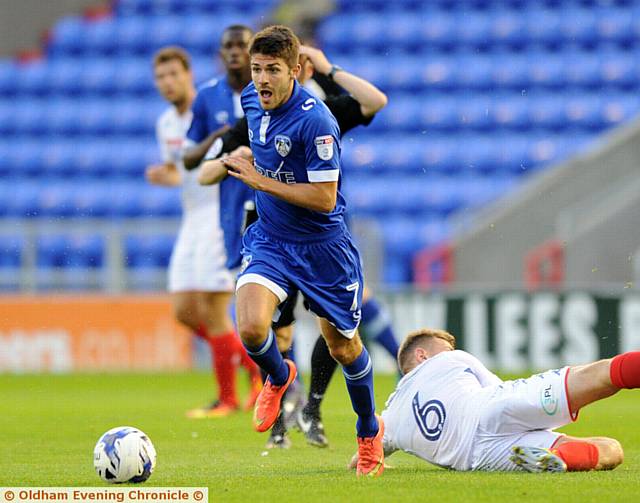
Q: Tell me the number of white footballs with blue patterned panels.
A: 1